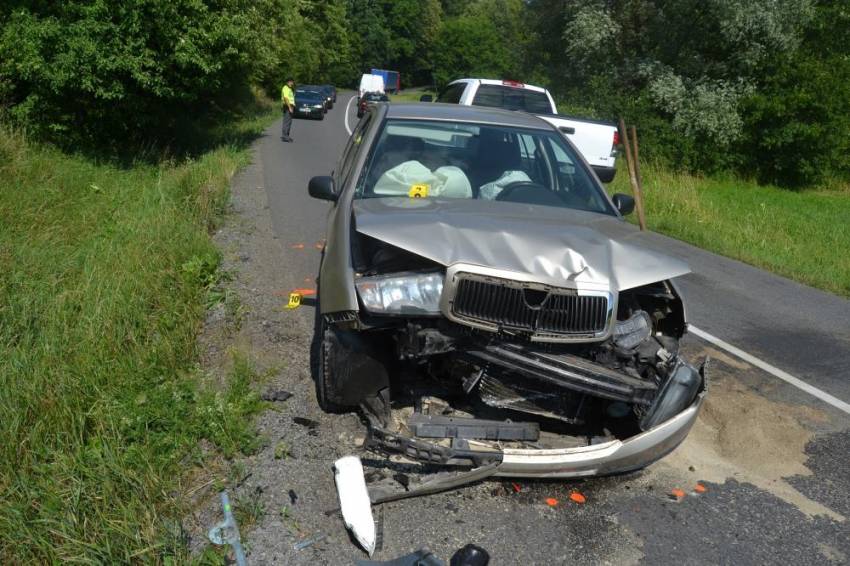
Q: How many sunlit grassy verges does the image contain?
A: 2